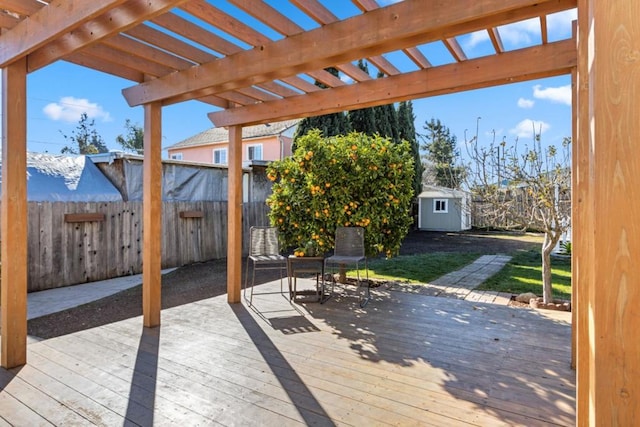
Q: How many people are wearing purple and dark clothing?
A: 0